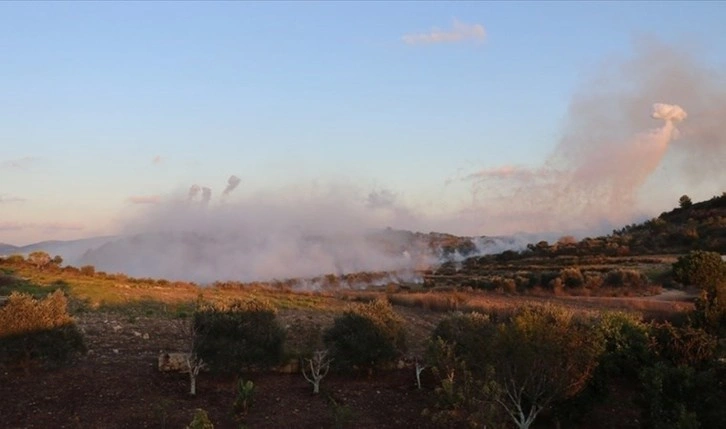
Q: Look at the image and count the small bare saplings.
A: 3